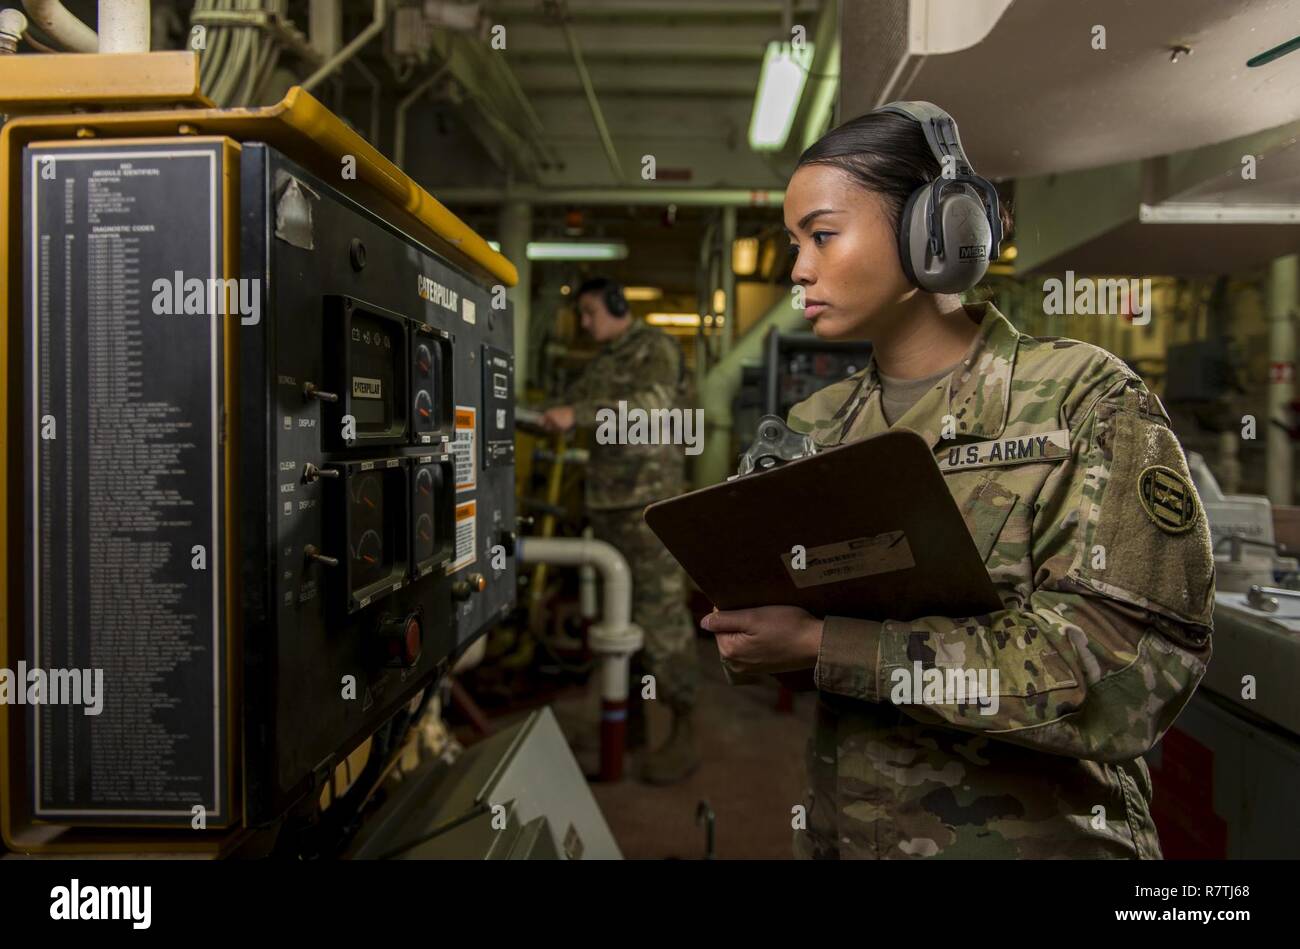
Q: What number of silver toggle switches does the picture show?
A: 3